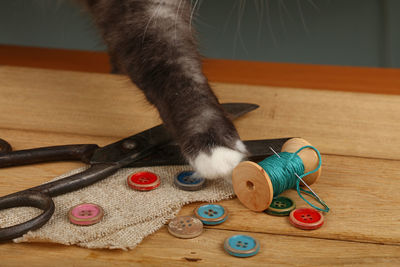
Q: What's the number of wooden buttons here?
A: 8